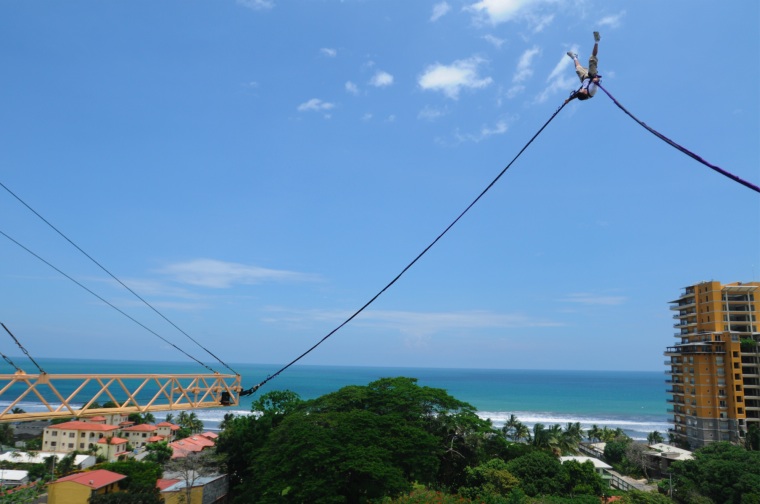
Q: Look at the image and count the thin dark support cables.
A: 4